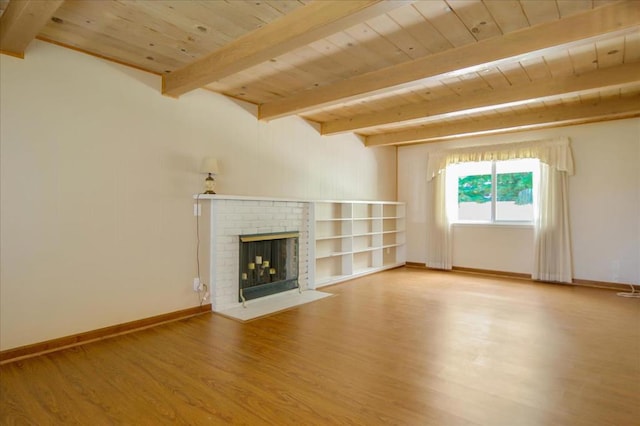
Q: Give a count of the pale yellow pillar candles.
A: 5